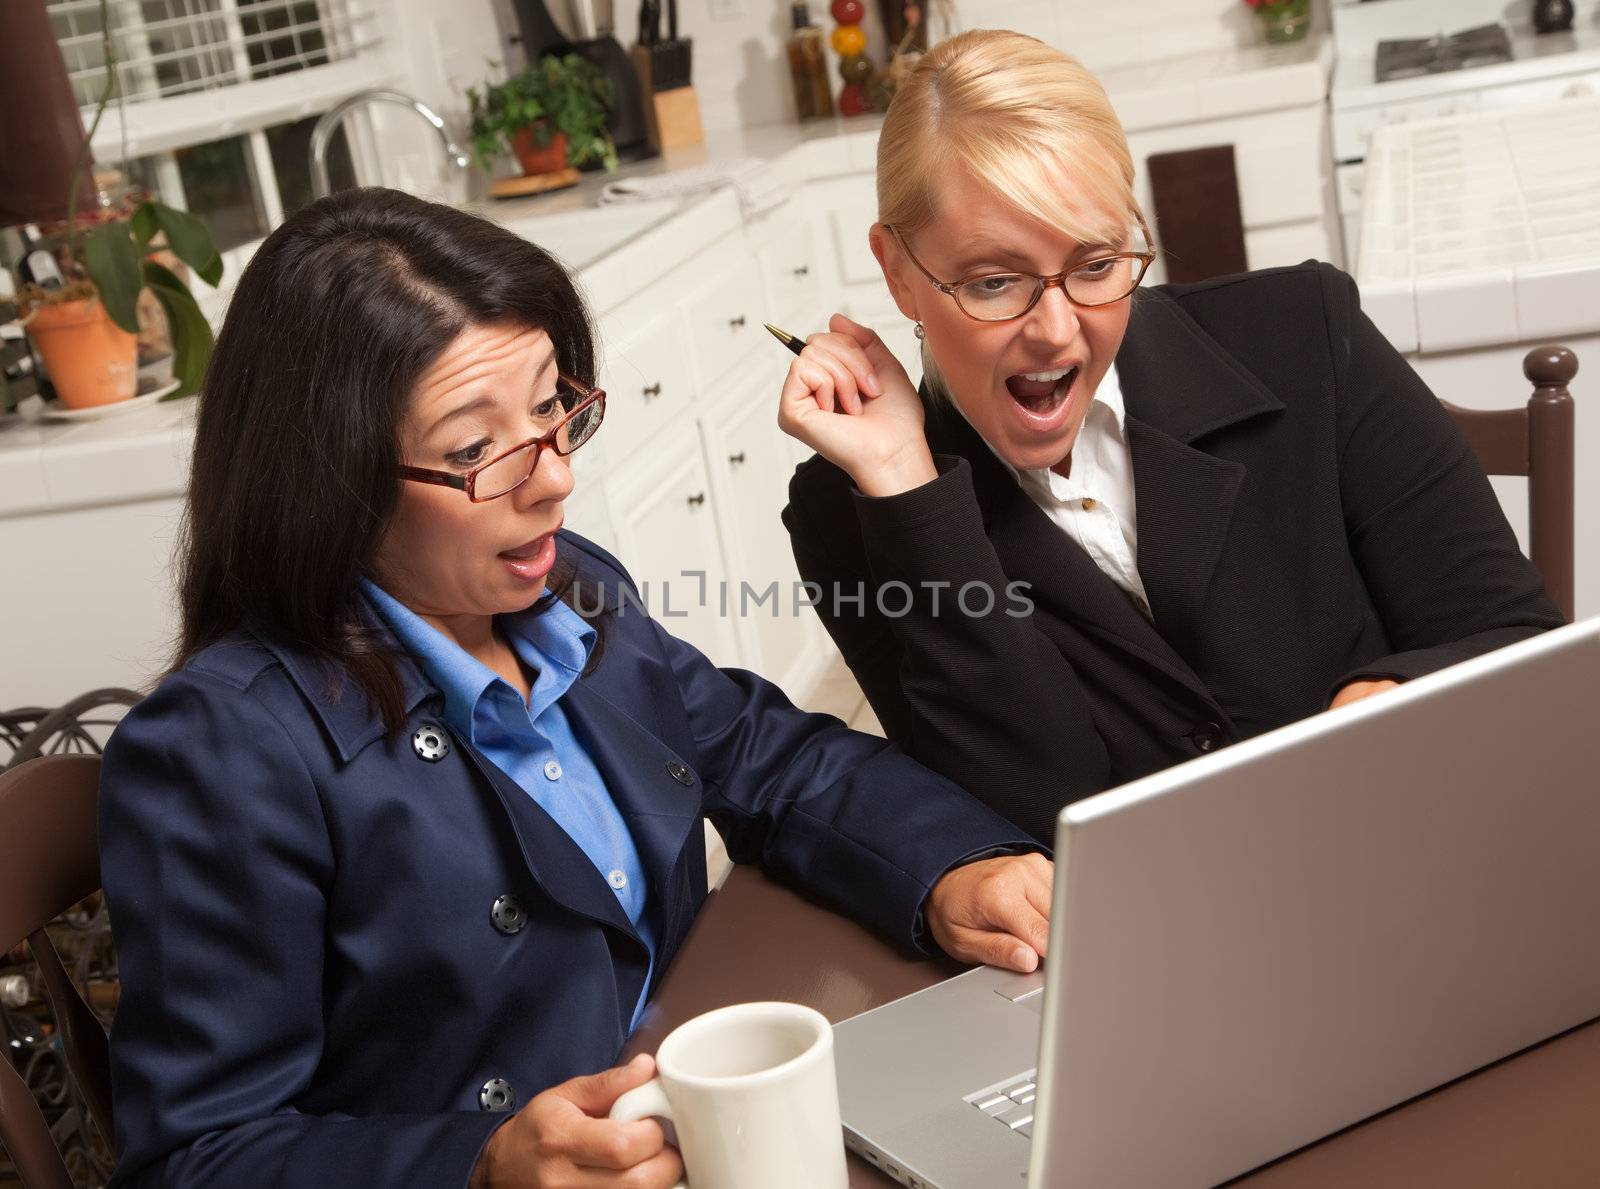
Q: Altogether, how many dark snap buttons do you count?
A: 4